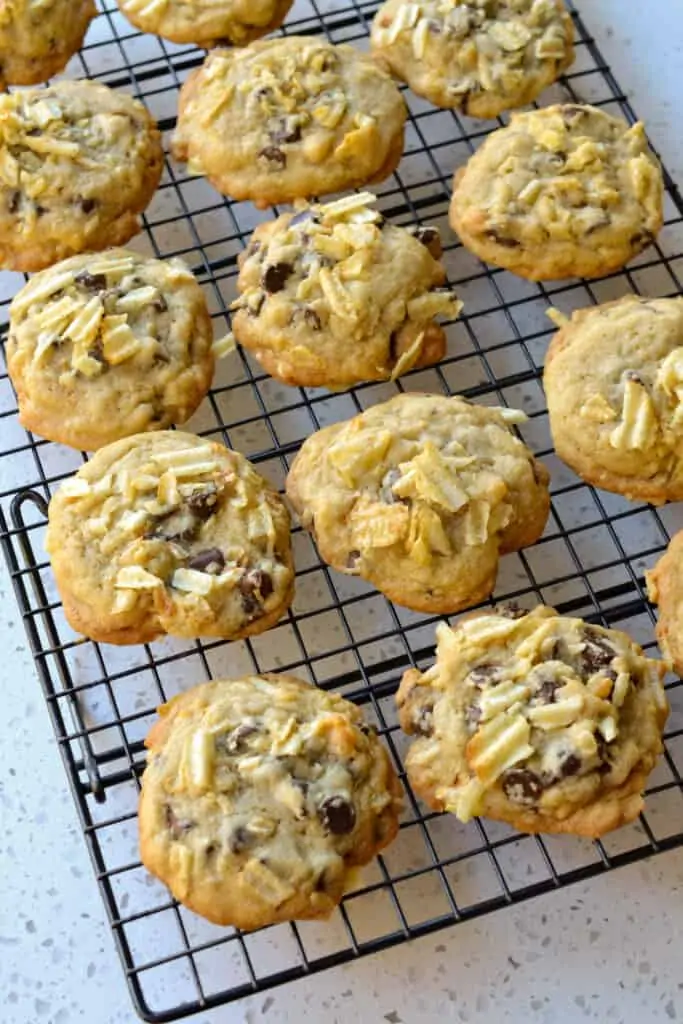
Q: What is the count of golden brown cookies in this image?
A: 14